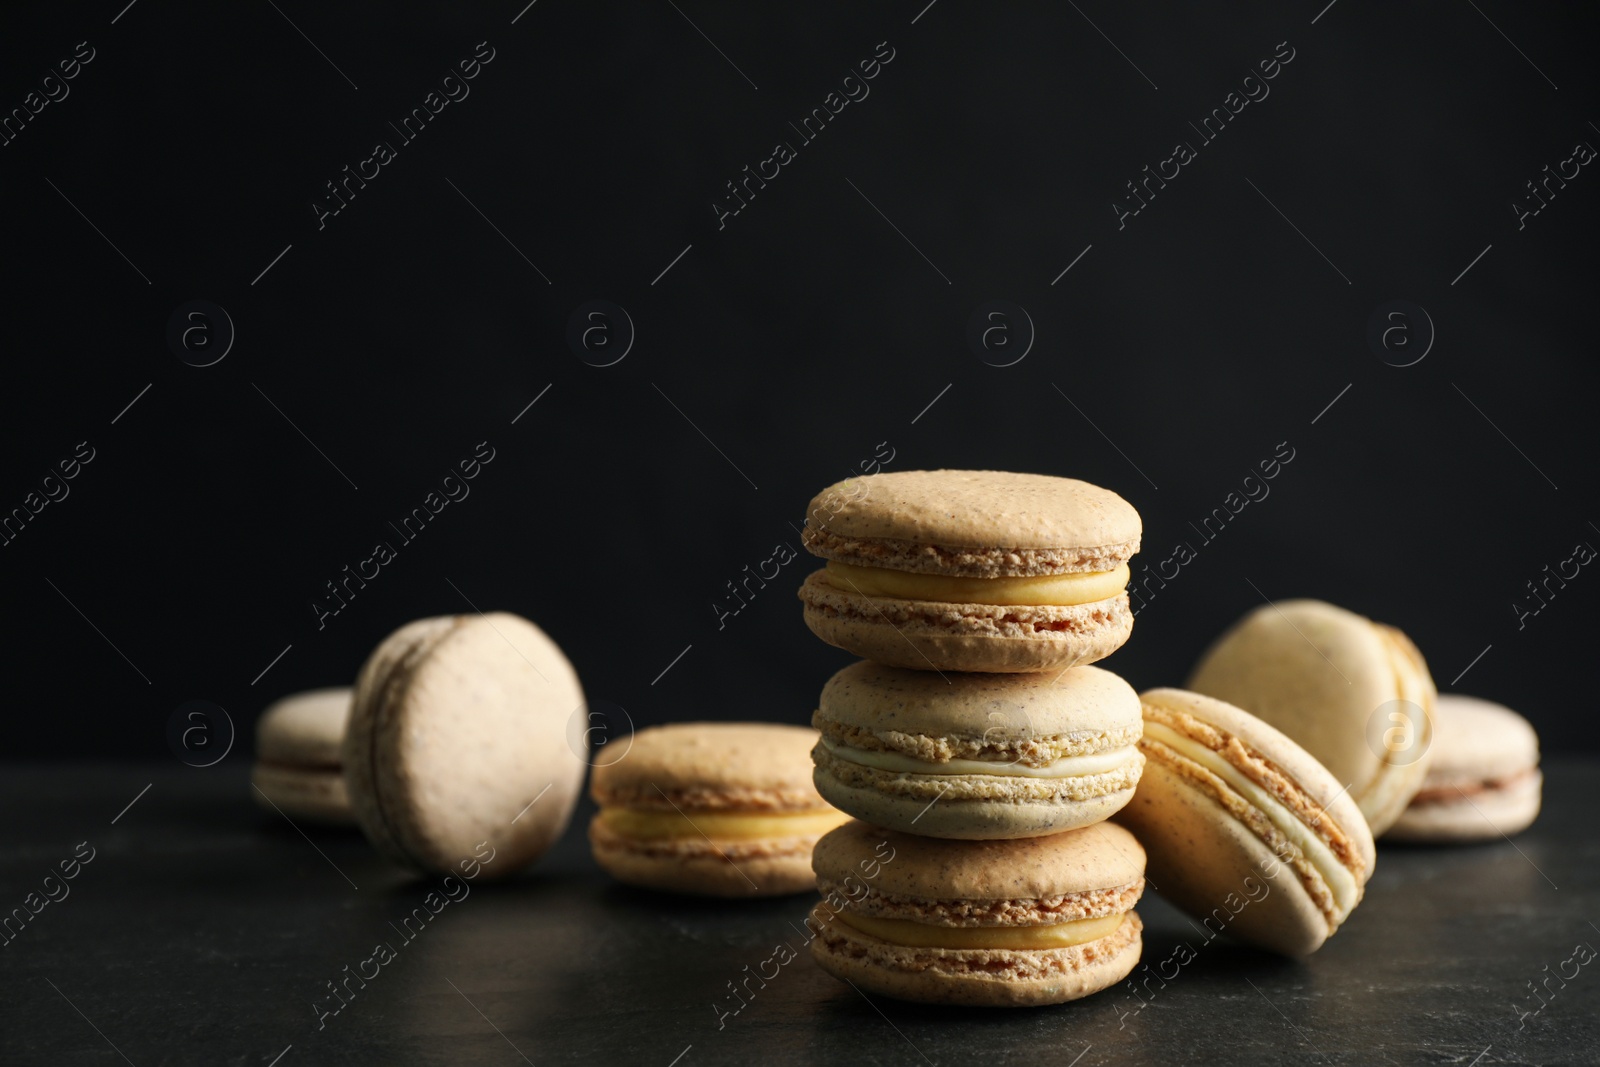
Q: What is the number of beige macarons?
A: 9